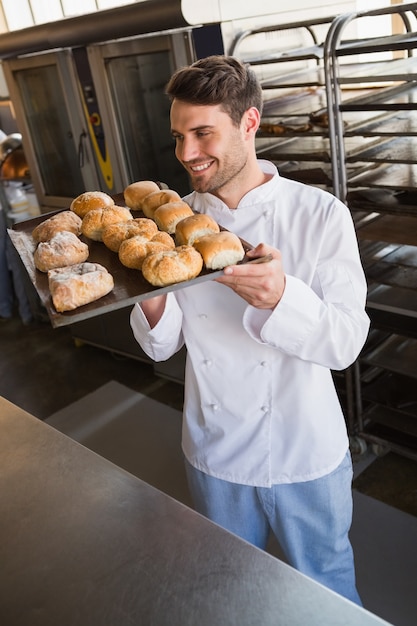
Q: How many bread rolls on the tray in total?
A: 13